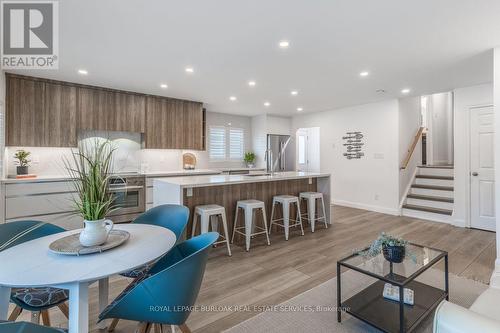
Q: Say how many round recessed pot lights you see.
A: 11